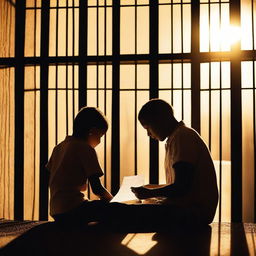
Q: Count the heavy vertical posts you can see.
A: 7